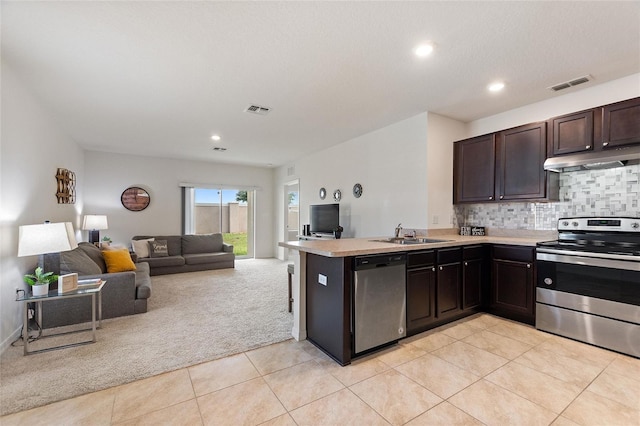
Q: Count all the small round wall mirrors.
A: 3